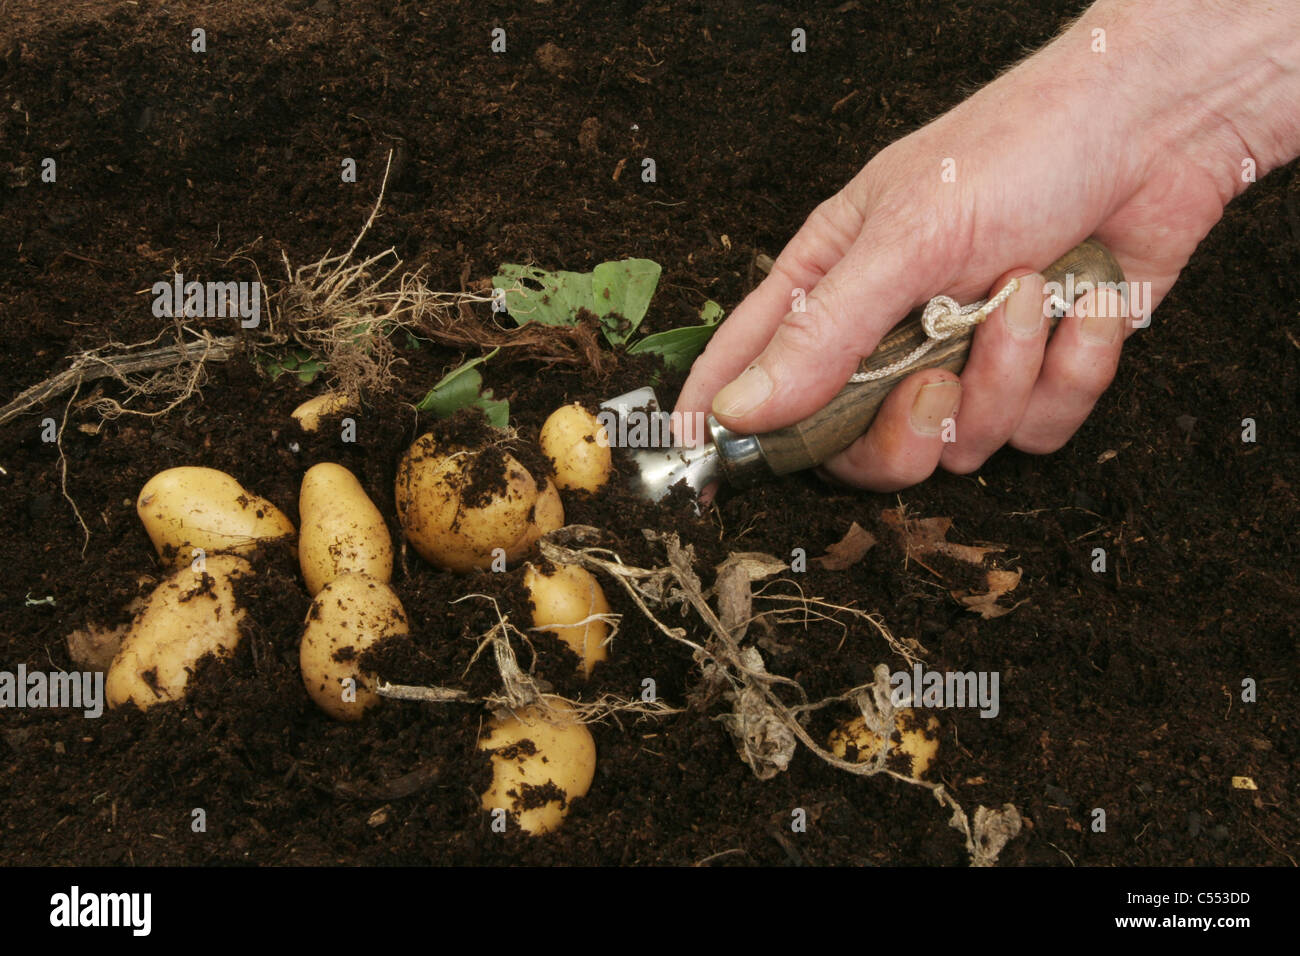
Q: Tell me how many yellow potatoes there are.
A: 10